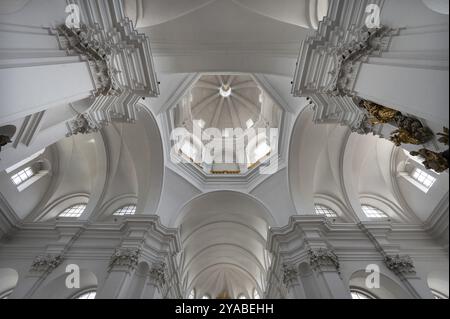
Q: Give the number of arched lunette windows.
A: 4